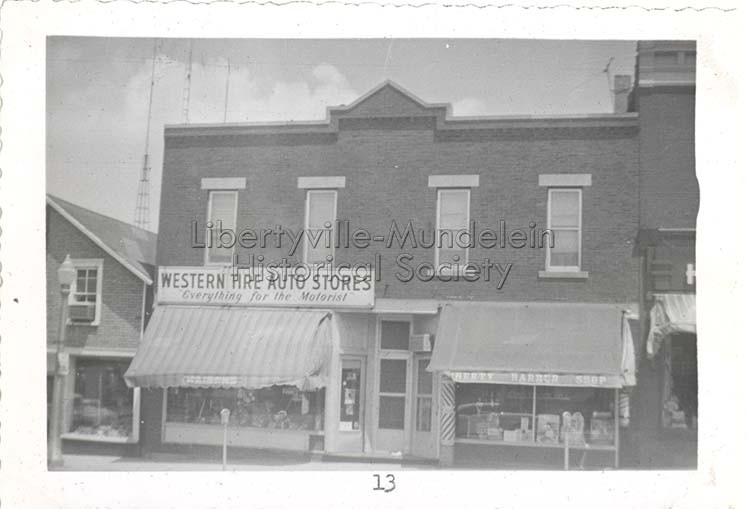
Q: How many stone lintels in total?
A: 4